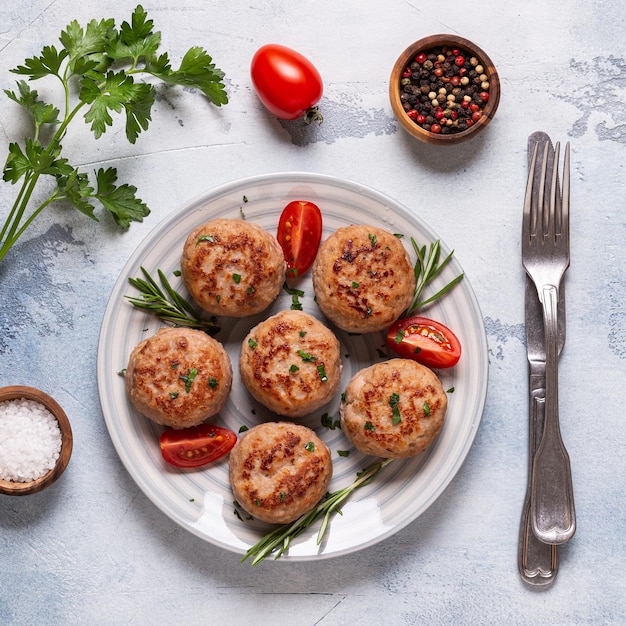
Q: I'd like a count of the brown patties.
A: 6